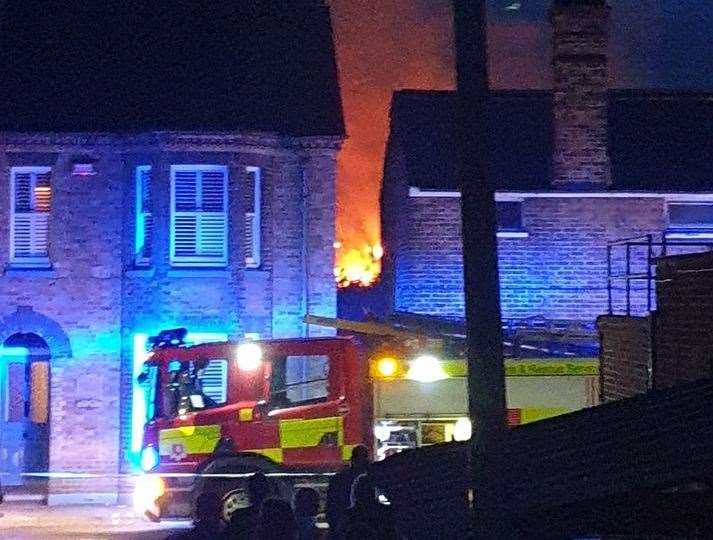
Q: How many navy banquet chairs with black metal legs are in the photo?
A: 0